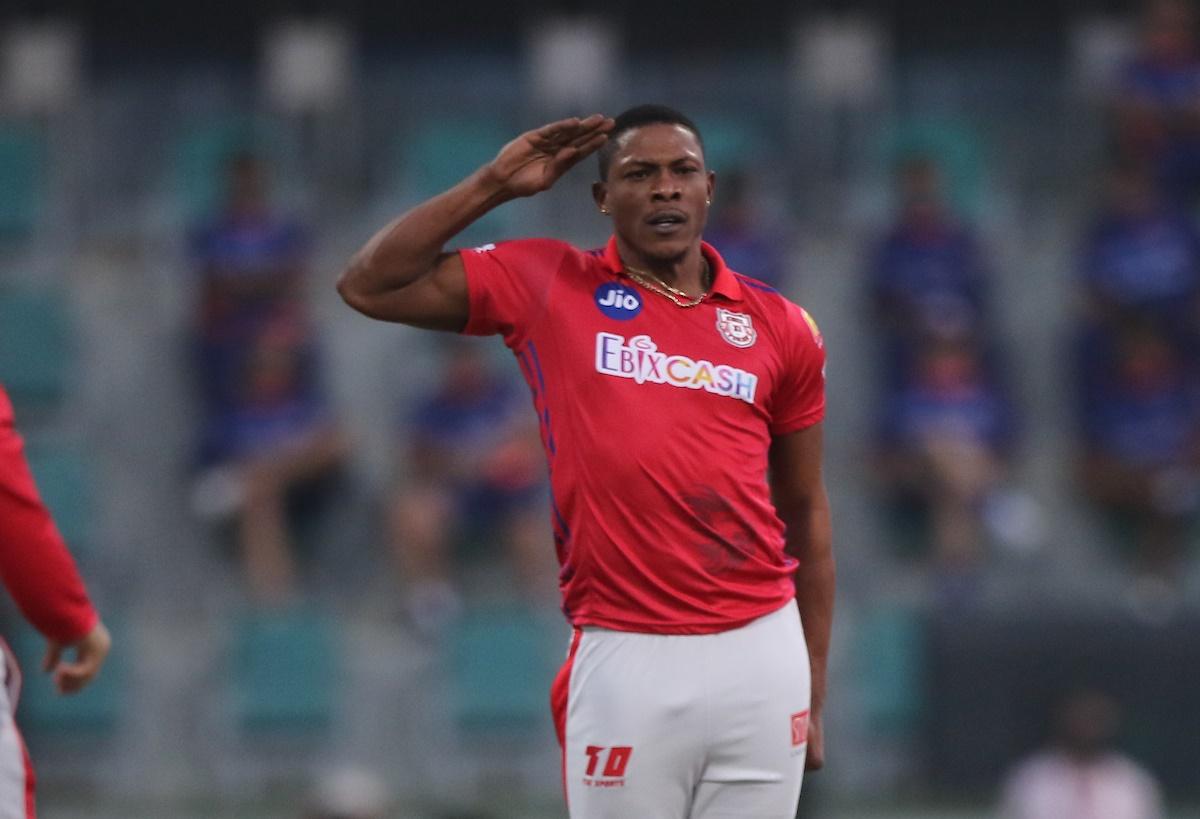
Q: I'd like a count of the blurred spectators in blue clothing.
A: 9